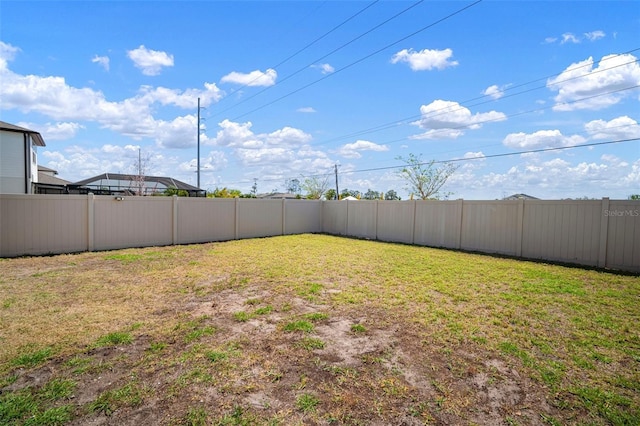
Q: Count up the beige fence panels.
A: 12